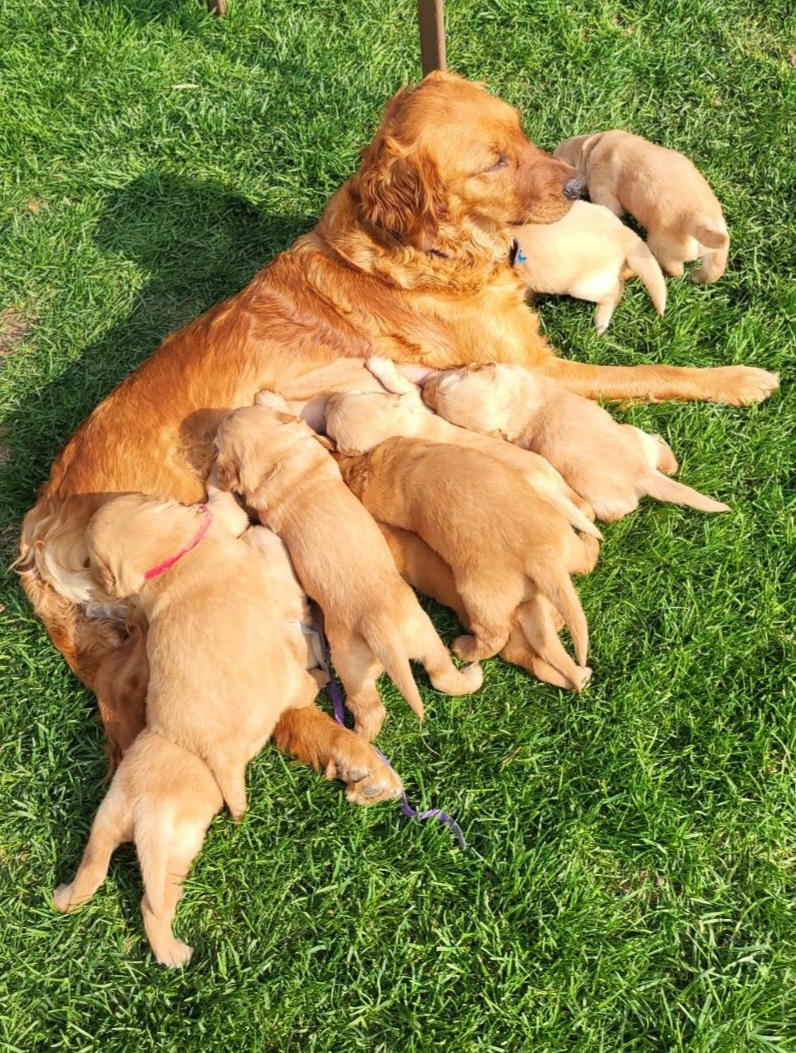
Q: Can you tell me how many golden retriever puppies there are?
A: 9